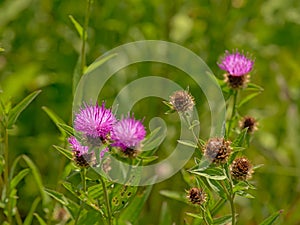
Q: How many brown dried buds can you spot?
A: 5